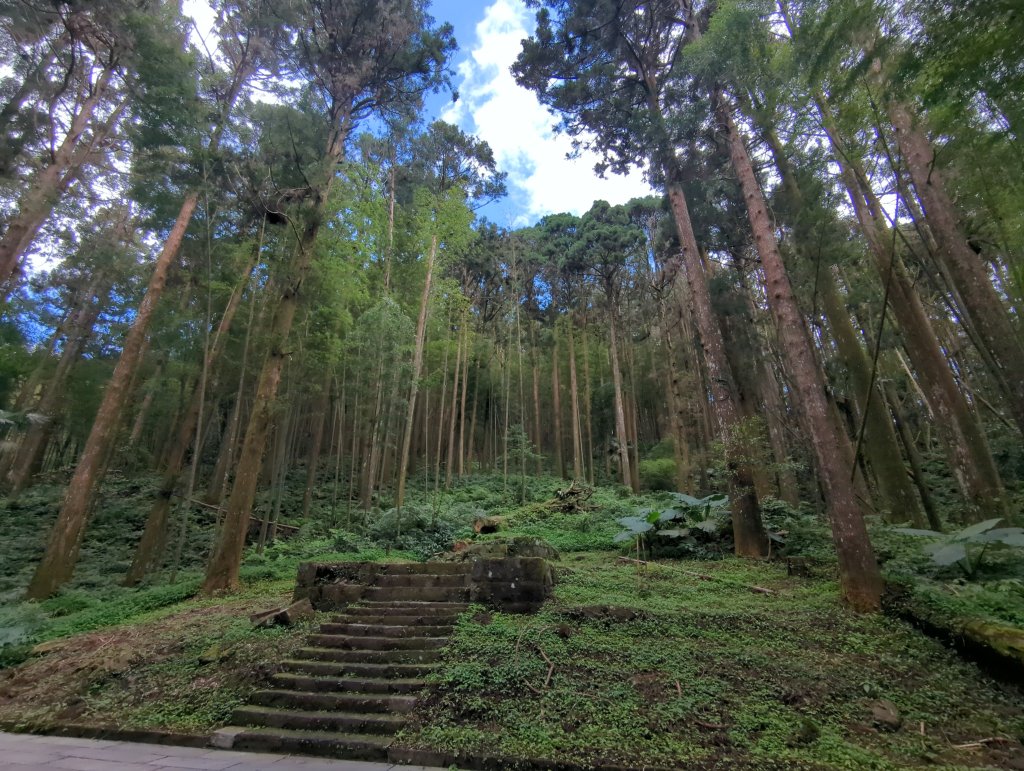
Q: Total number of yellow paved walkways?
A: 0